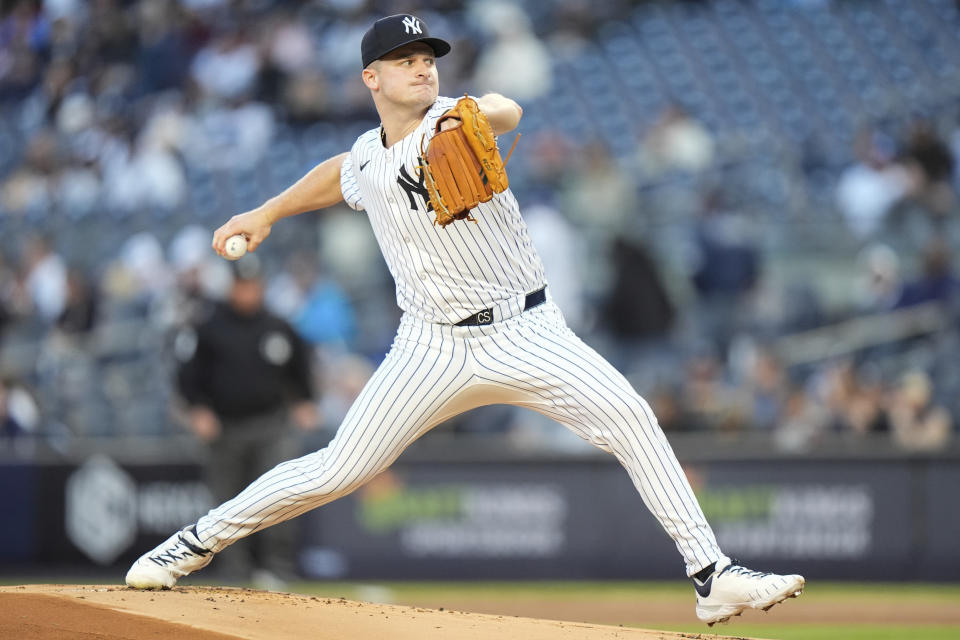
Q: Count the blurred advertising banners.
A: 3